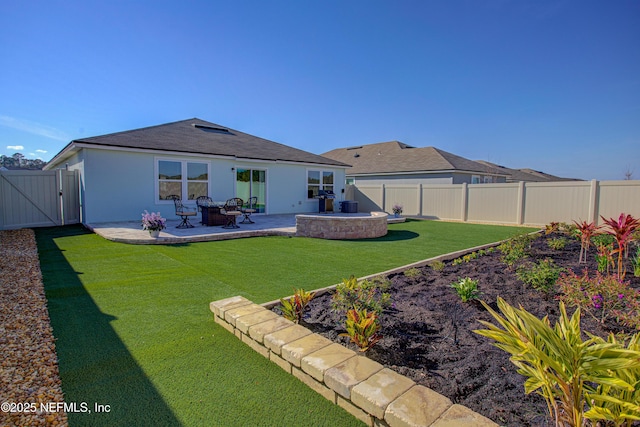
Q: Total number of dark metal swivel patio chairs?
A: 4